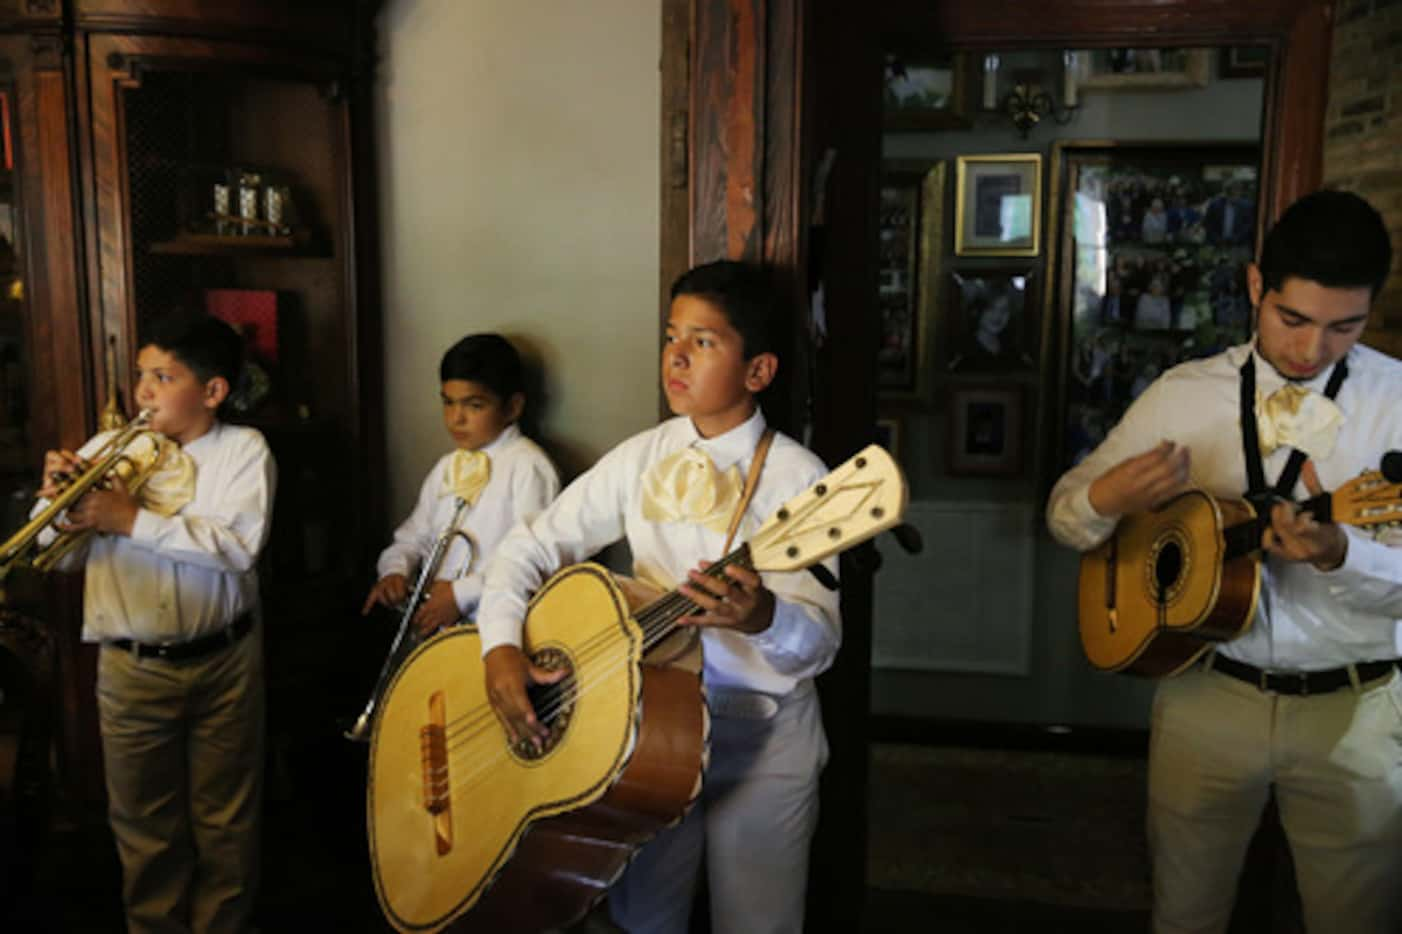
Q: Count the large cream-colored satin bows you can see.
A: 4